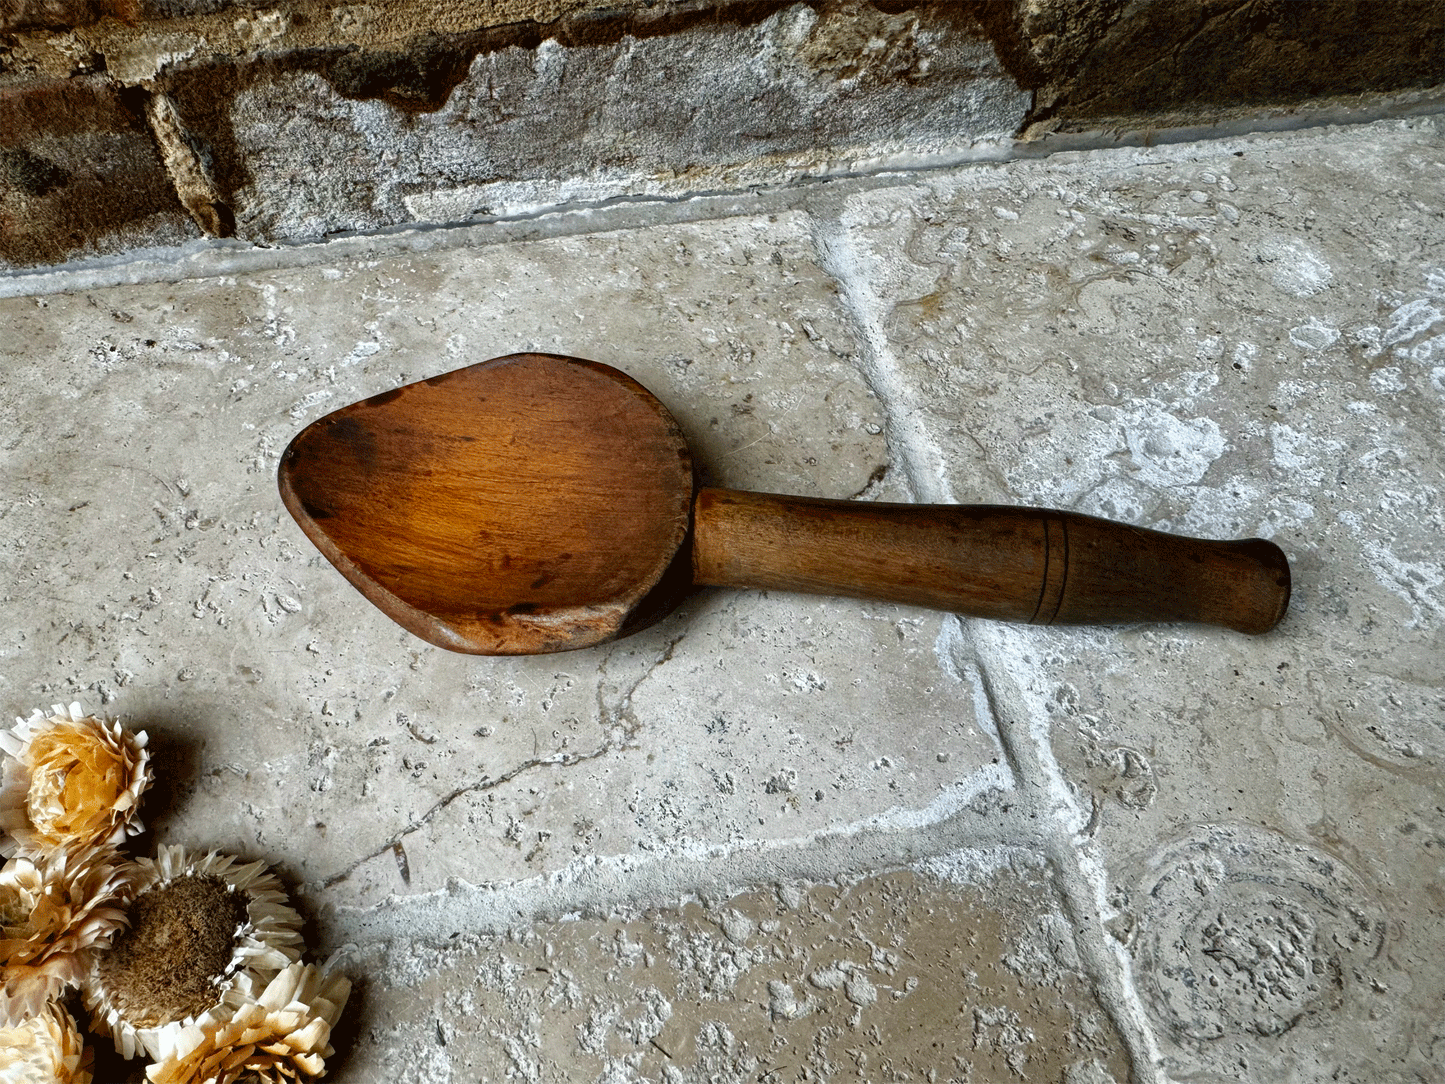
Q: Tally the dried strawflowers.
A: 5